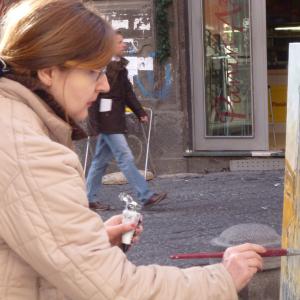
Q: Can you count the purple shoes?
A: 0